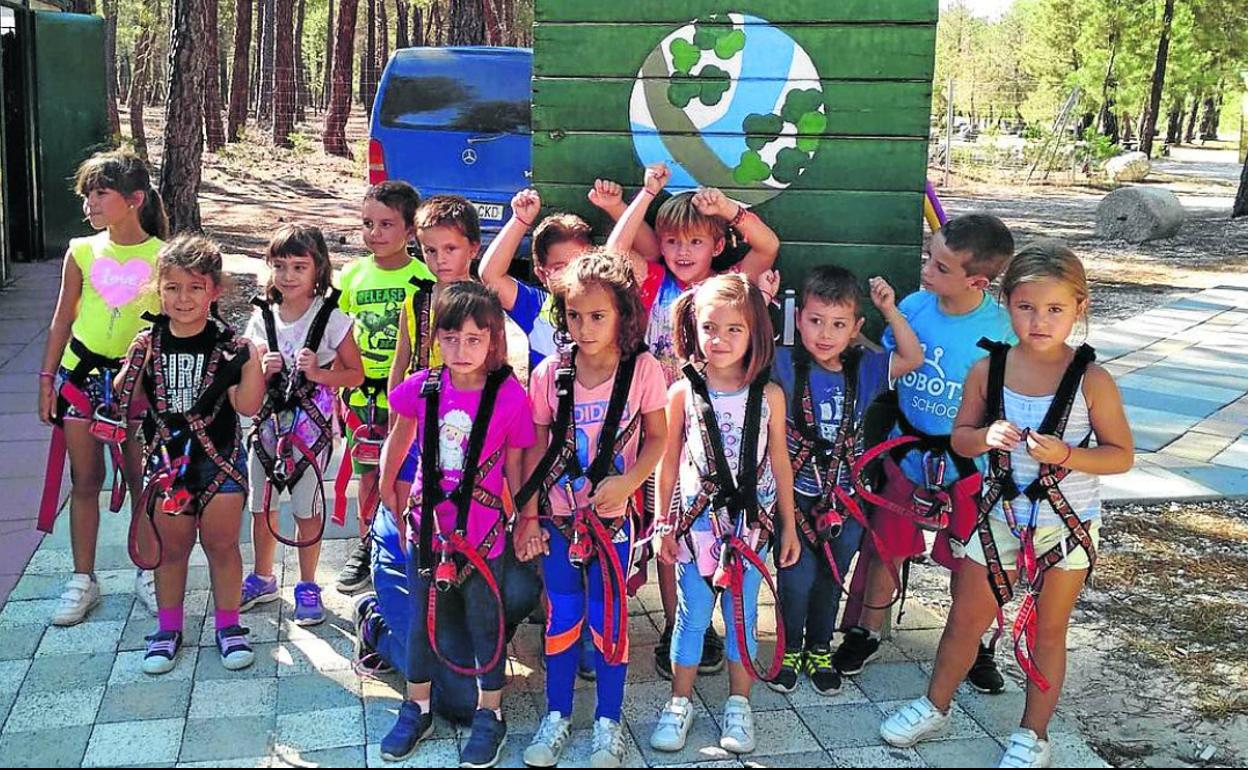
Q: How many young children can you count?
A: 13